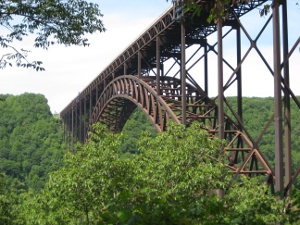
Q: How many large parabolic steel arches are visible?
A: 1